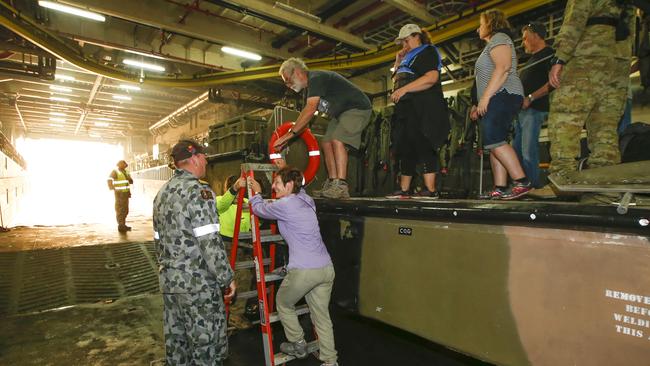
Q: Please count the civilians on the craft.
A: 4